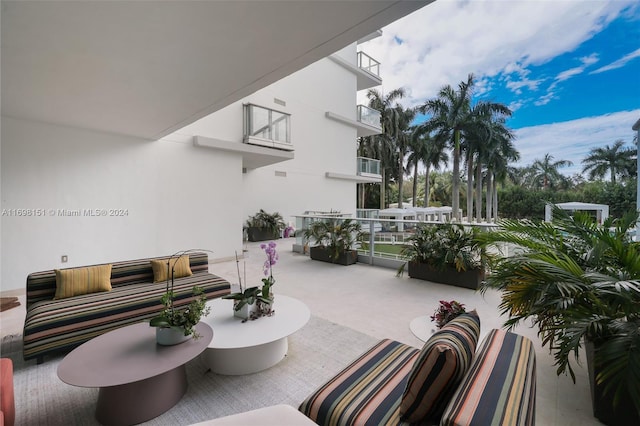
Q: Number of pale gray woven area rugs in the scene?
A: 1